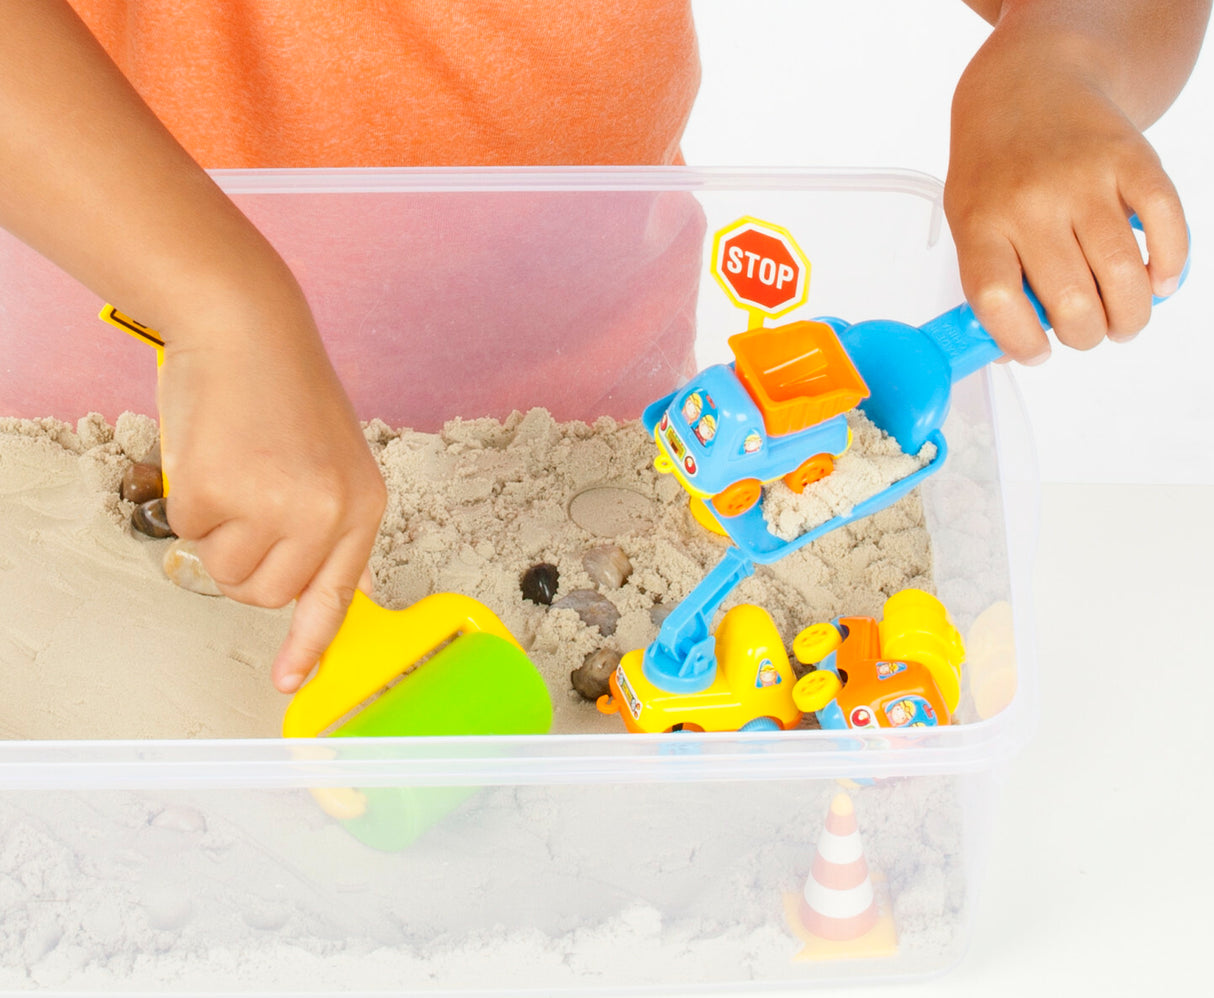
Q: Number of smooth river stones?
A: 8